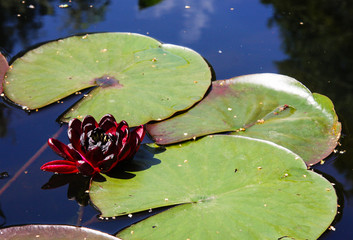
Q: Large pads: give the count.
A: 3